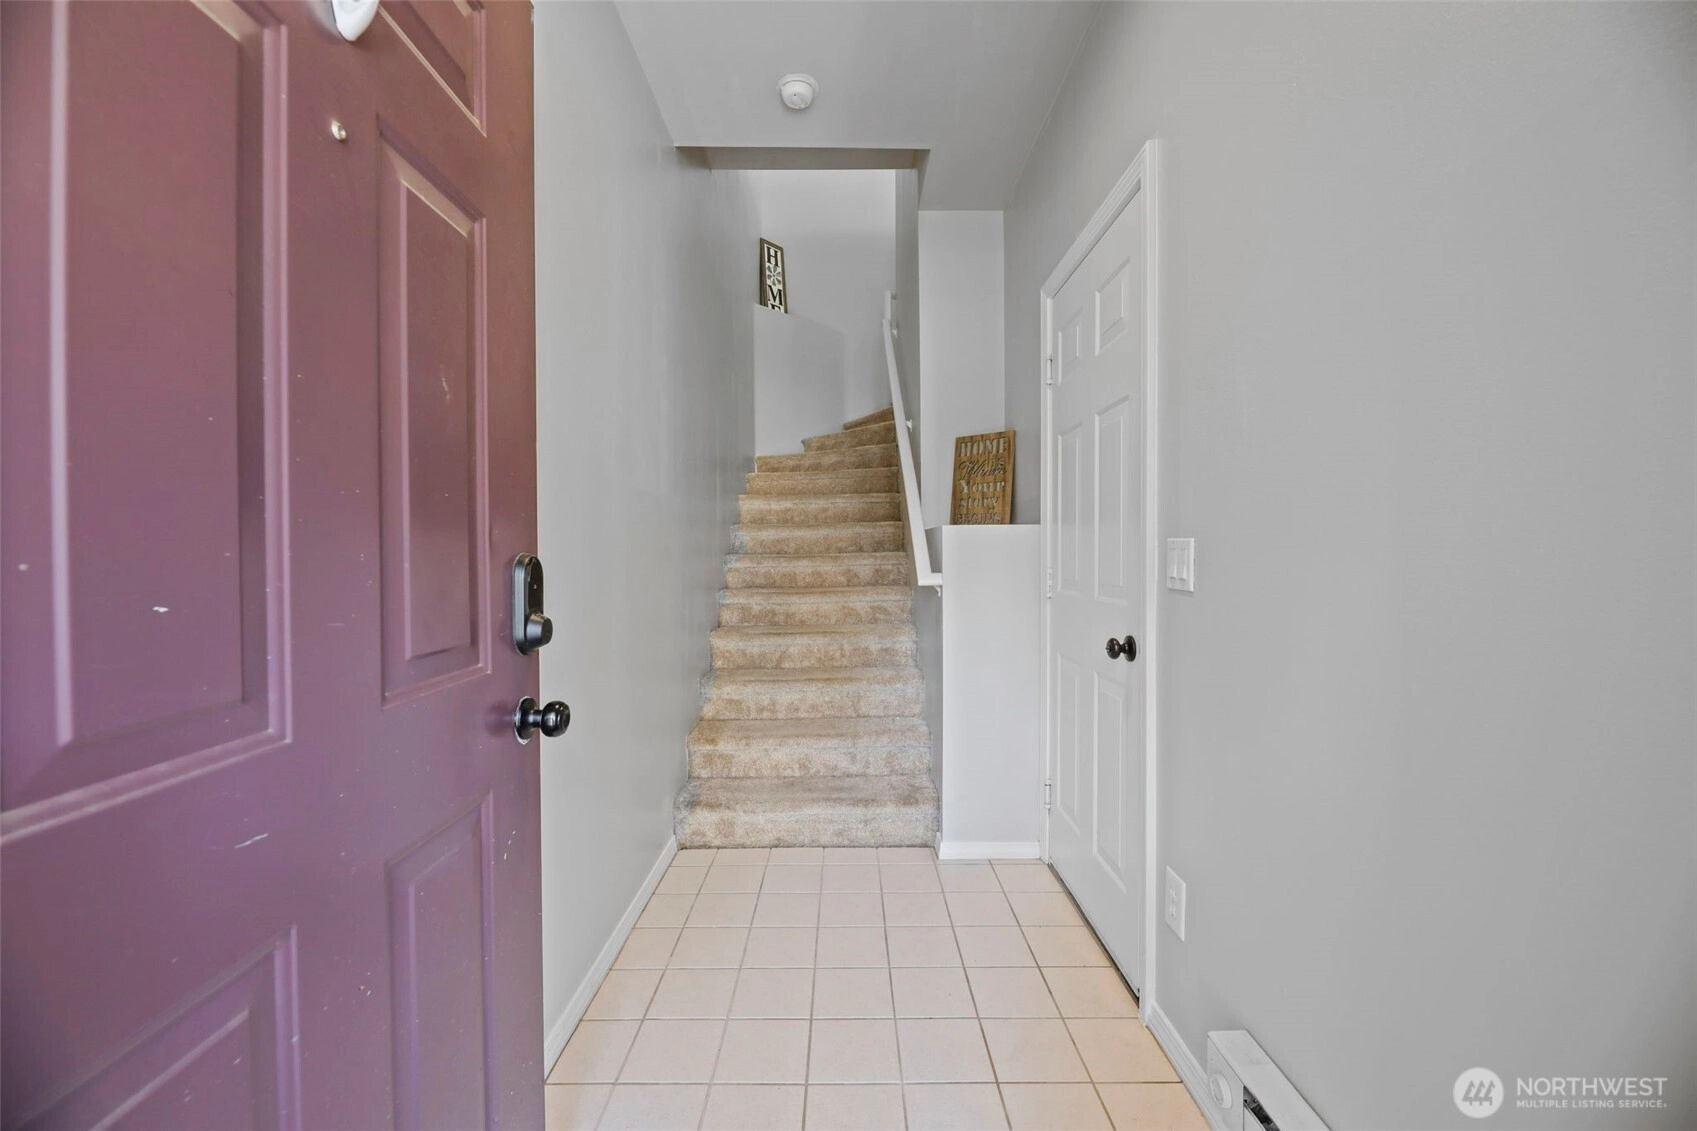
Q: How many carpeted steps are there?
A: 12